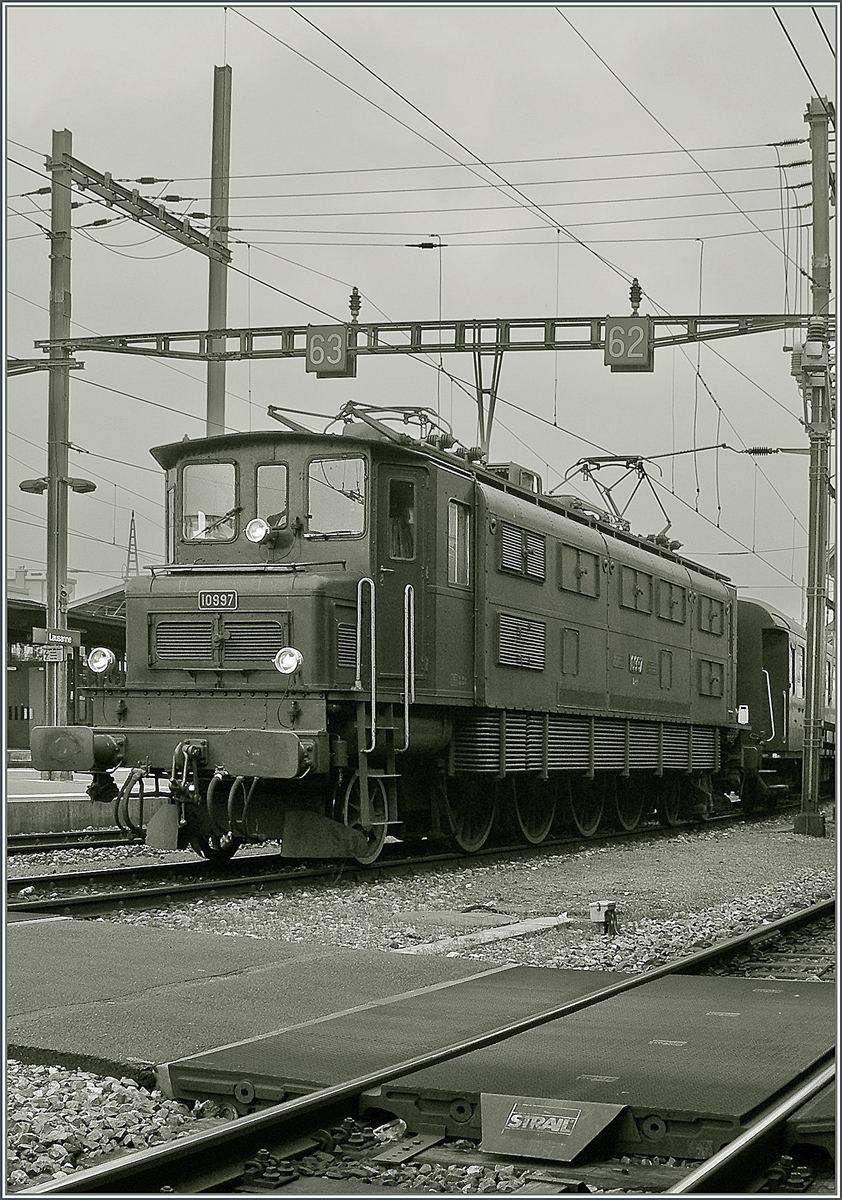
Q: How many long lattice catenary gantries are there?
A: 1